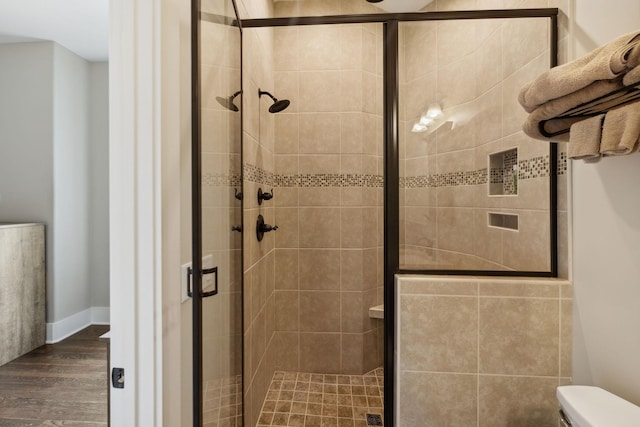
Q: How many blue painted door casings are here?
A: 0